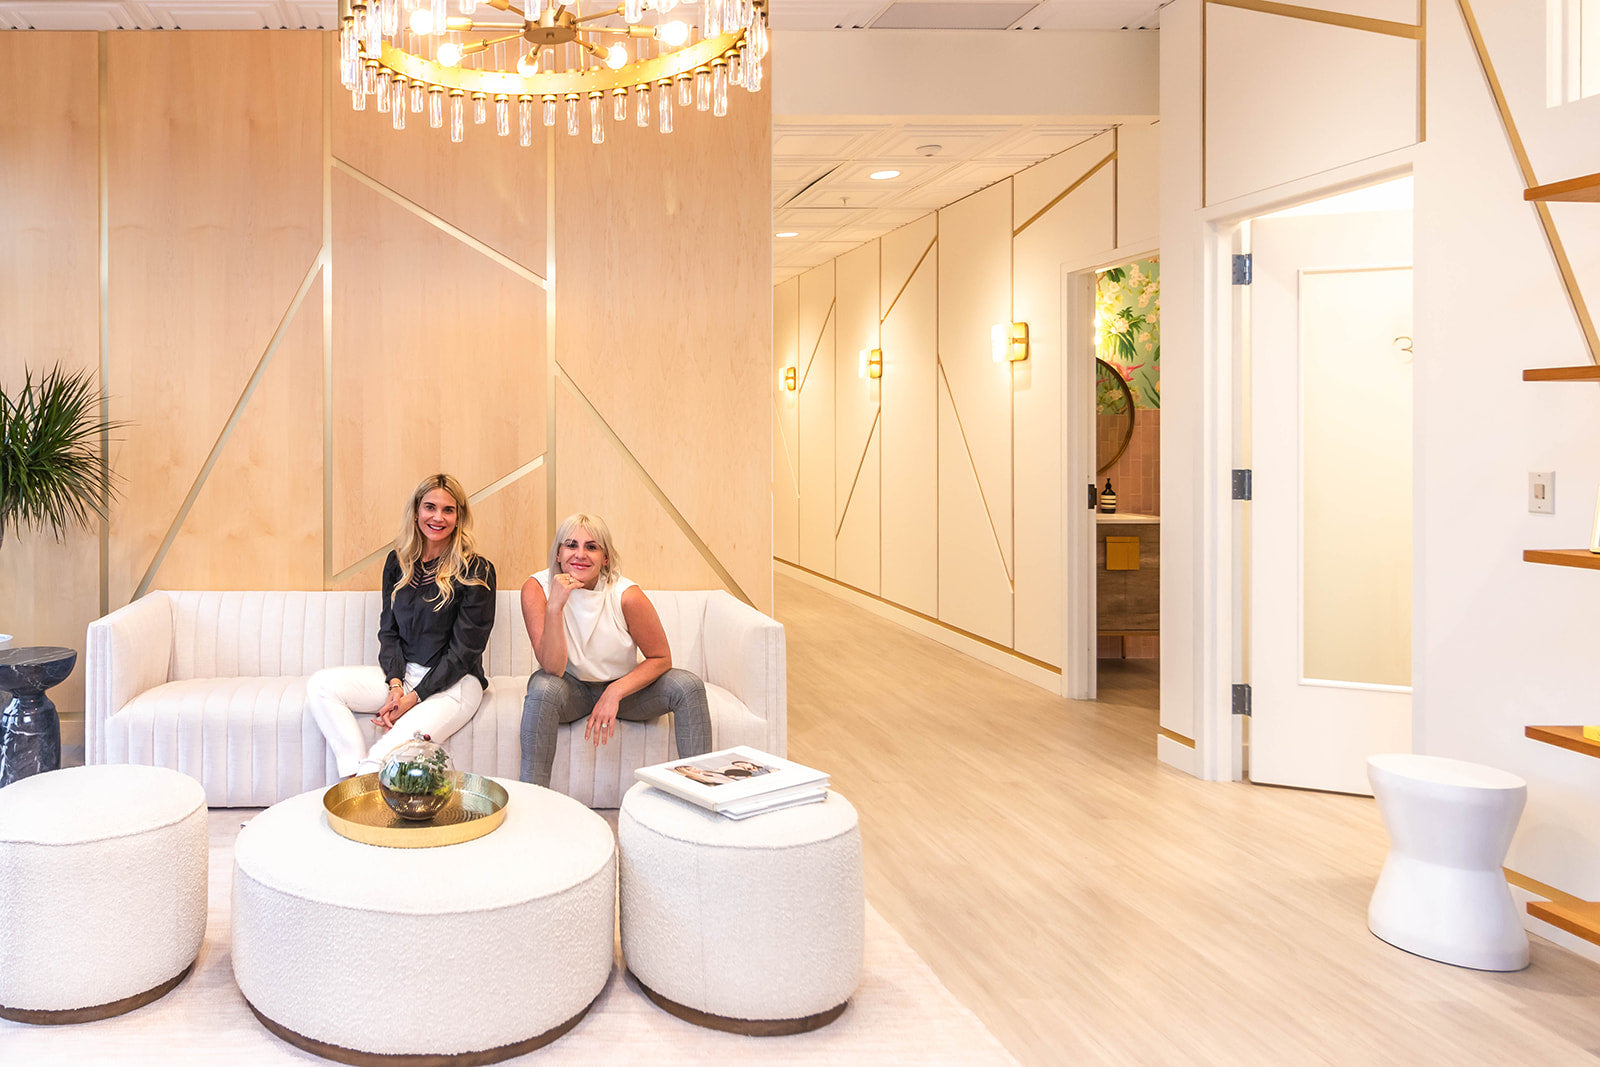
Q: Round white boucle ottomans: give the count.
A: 3